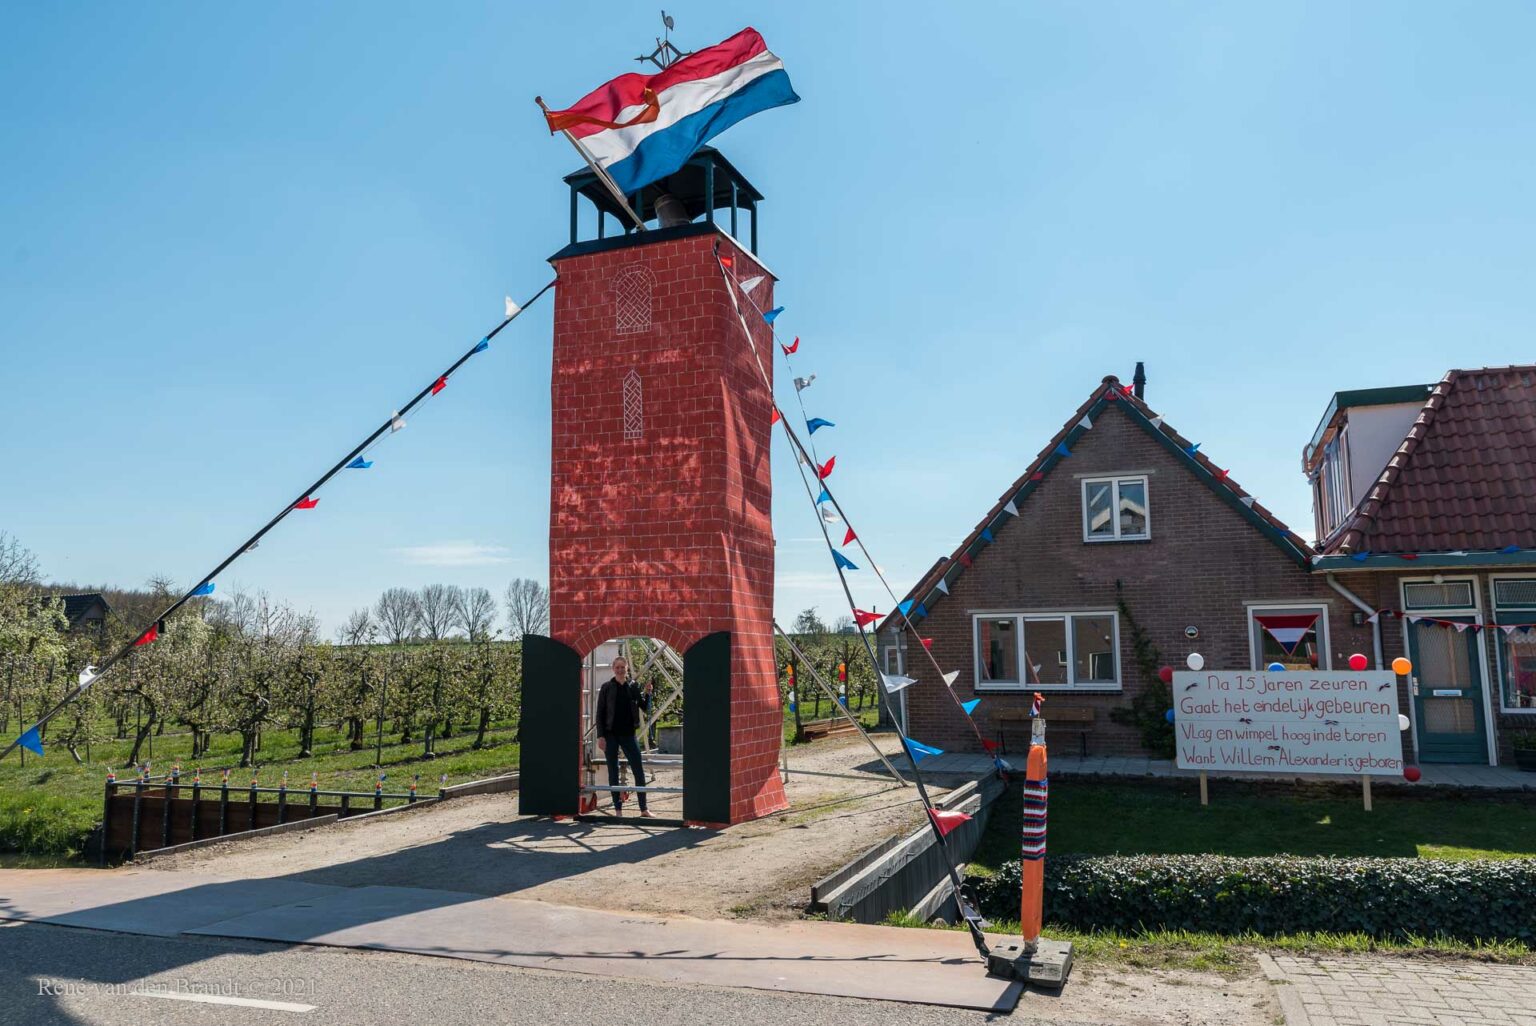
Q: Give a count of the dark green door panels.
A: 2